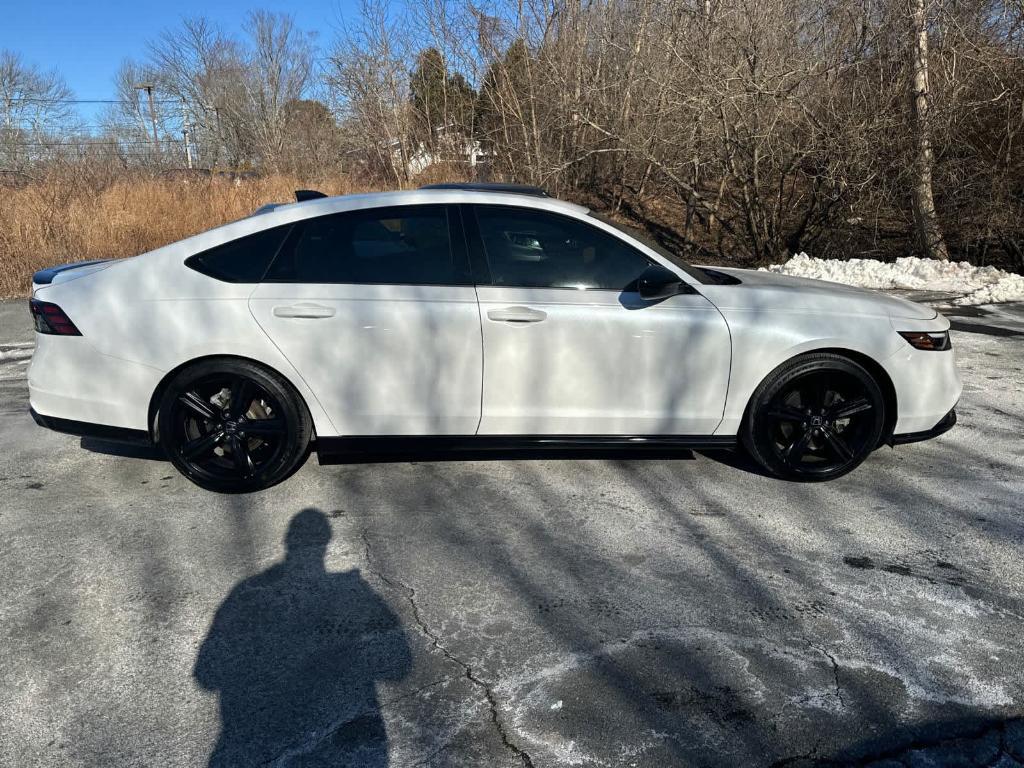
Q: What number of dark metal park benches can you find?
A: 0